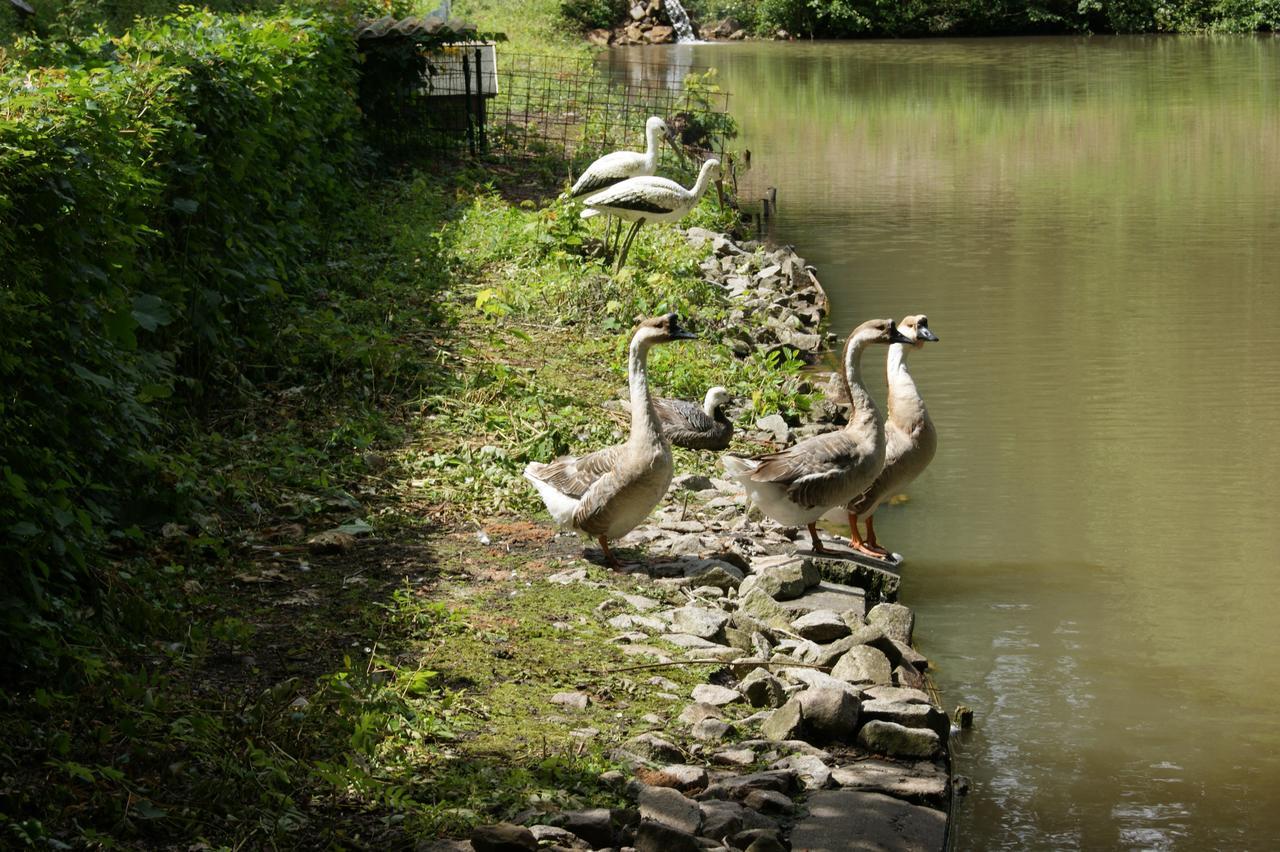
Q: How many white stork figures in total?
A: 2